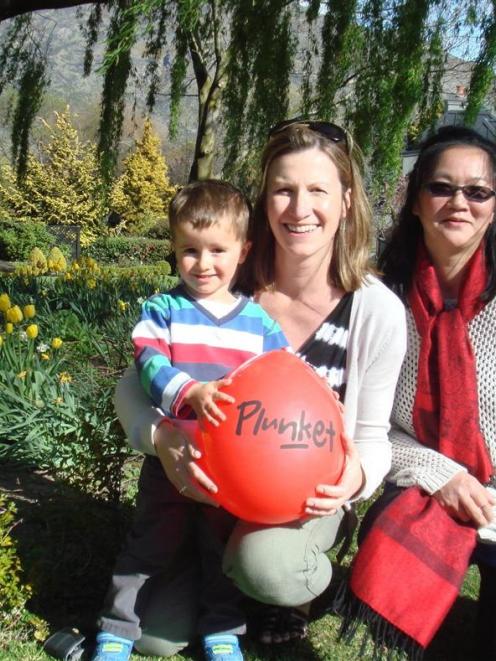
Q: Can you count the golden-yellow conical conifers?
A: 2